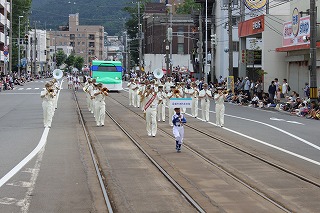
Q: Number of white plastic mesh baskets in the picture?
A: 0